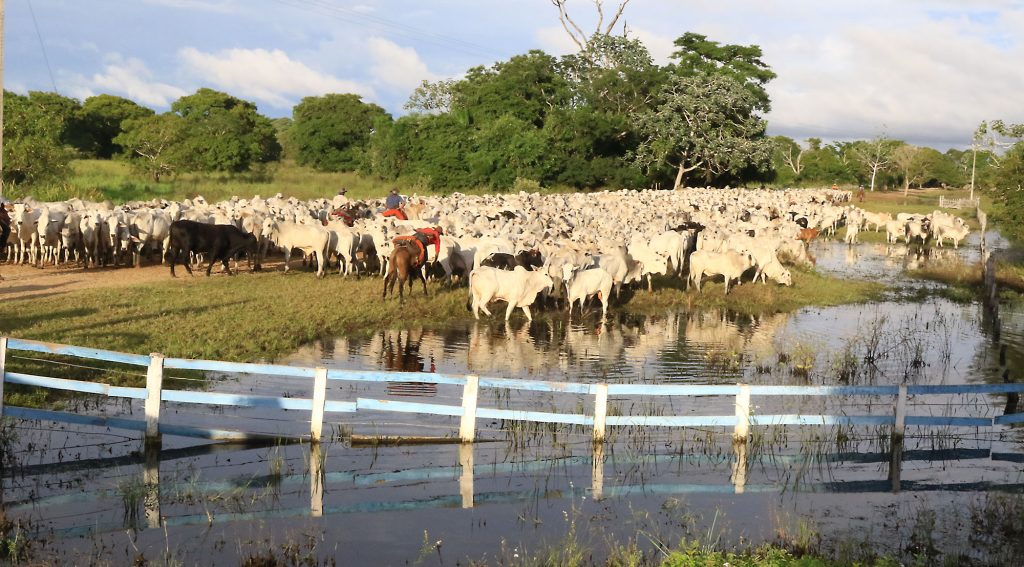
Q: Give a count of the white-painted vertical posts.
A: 7